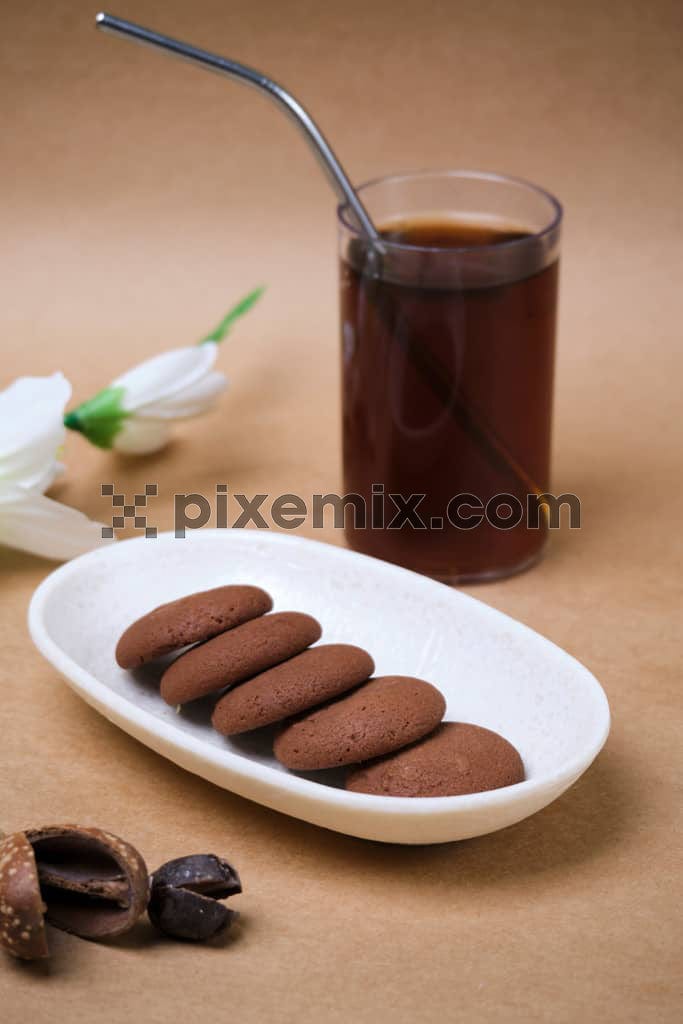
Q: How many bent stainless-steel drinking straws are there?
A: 1